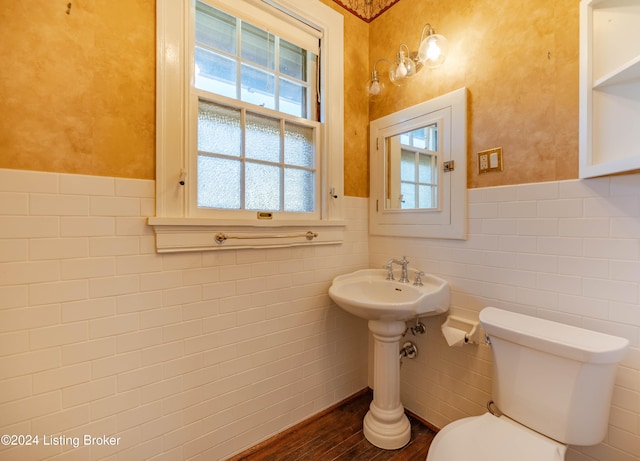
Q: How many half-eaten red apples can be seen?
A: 0